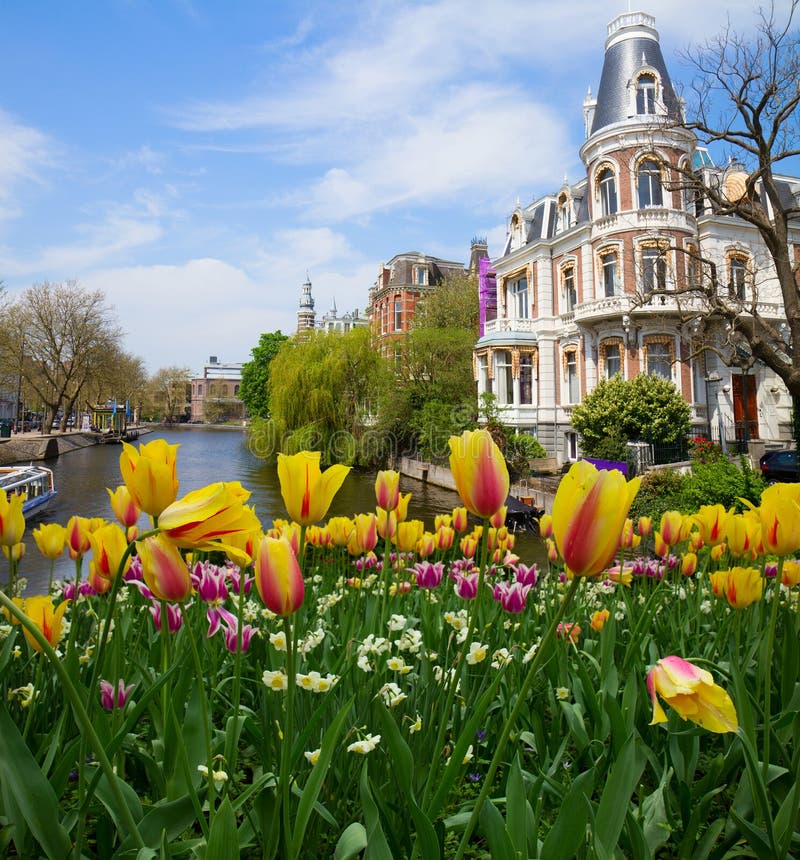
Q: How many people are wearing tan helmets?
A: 0